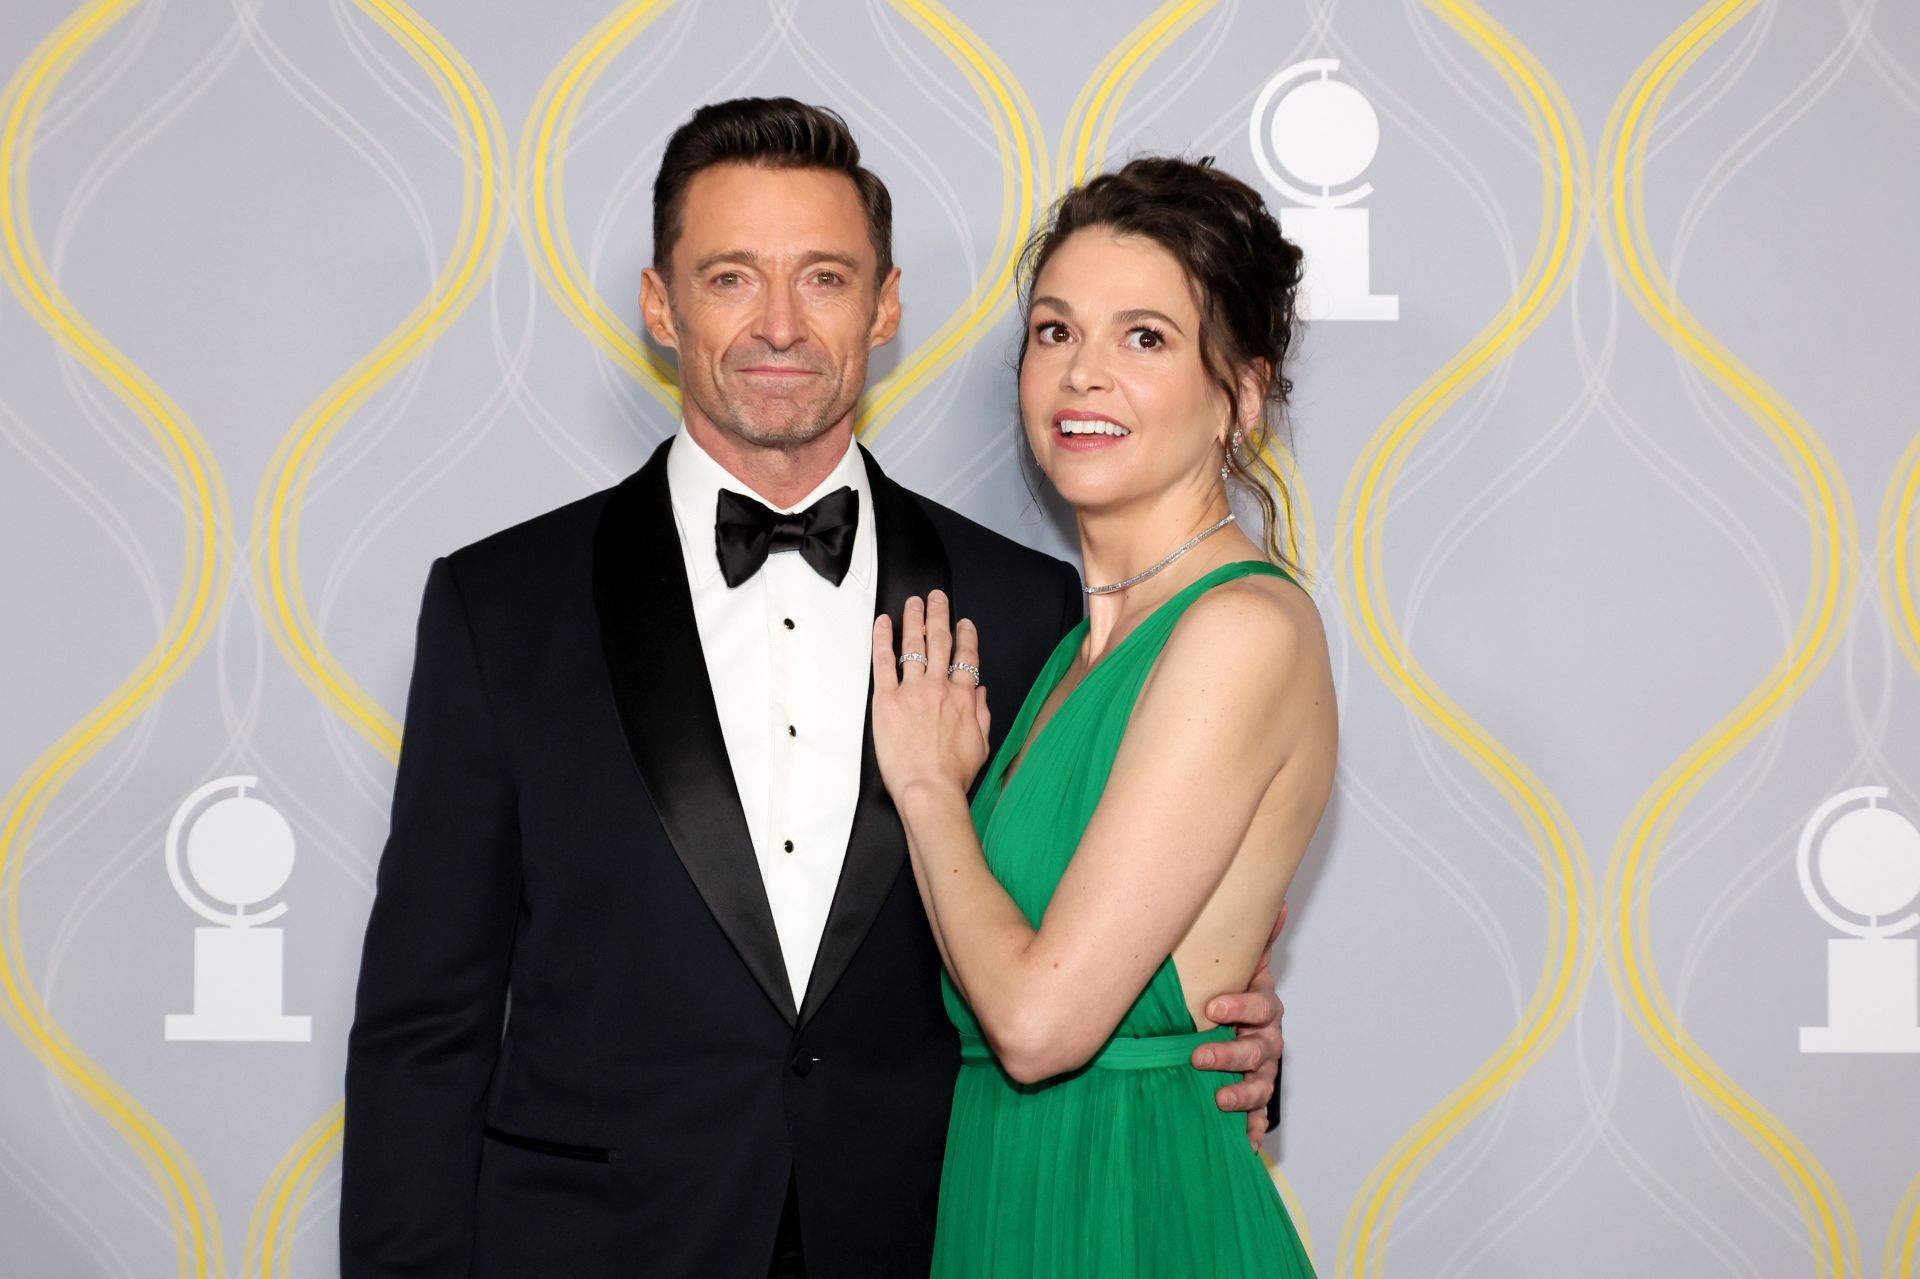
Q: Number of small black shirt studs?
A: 3